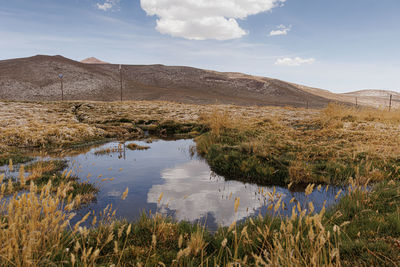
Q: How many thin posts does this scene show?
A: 5